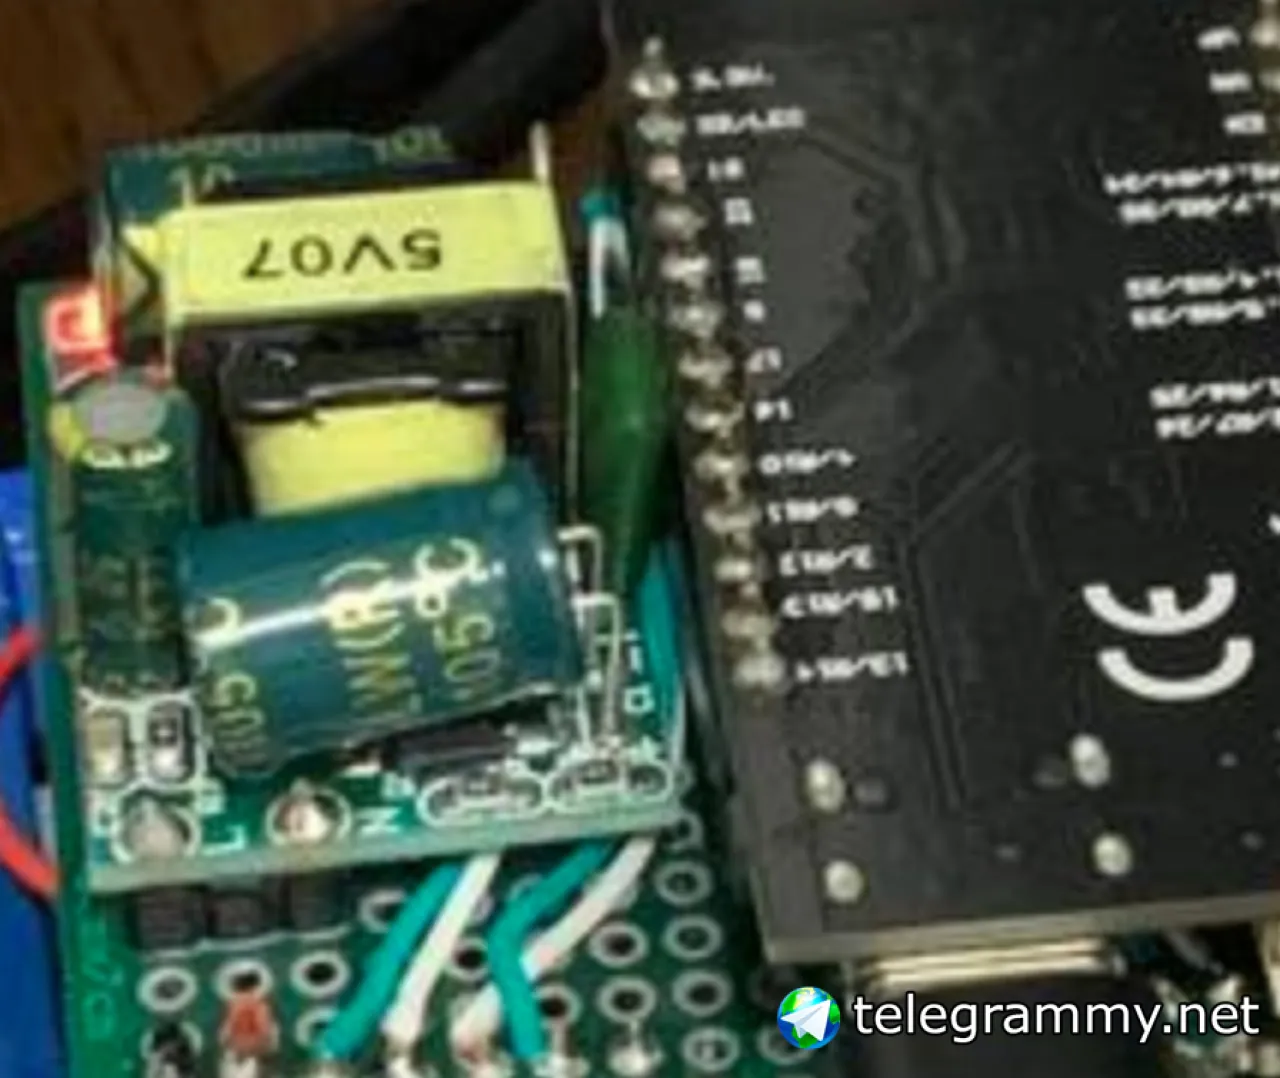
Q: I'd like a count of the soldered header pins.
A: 13